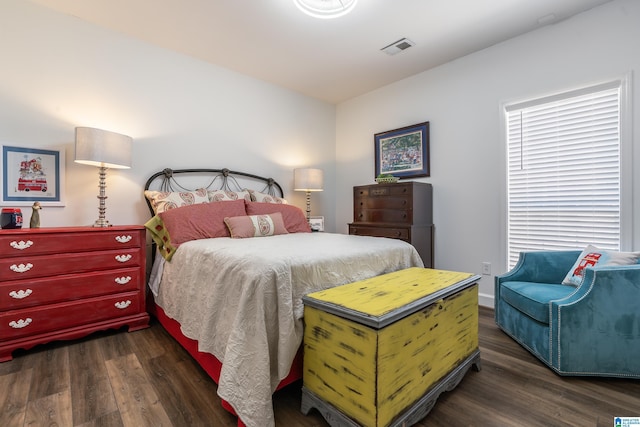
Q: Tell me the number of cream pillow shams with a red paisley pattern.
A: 3